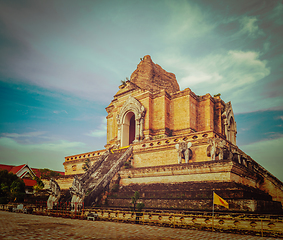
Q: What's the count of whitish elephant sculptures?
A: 2